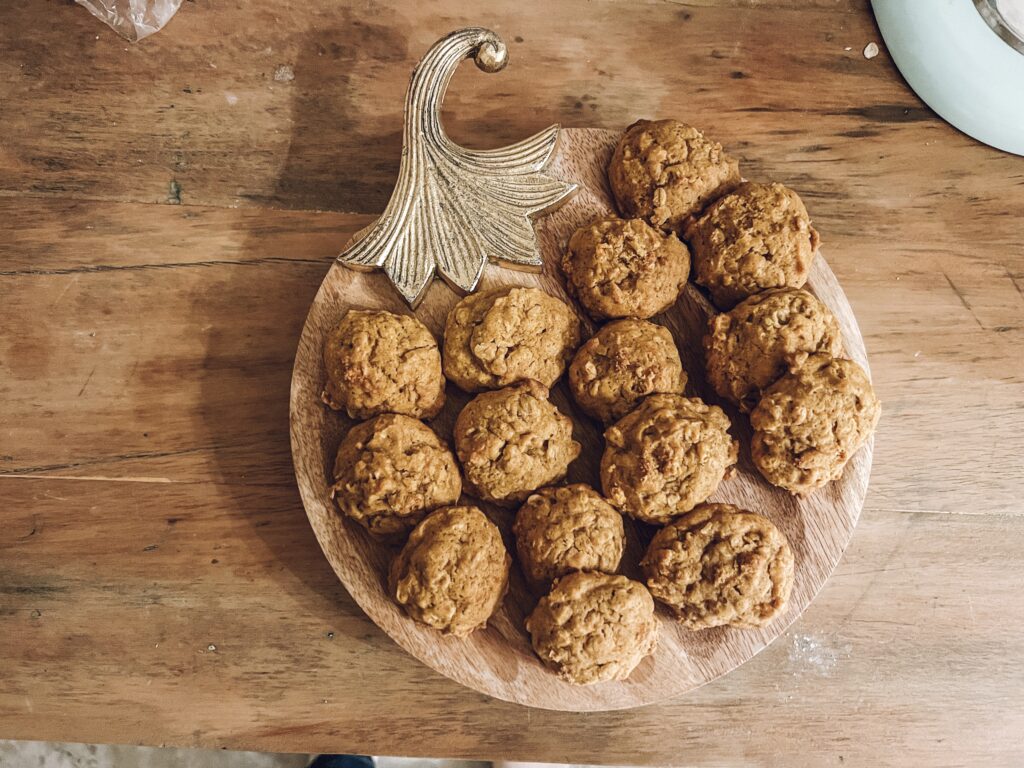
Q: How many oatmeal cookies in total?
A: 15